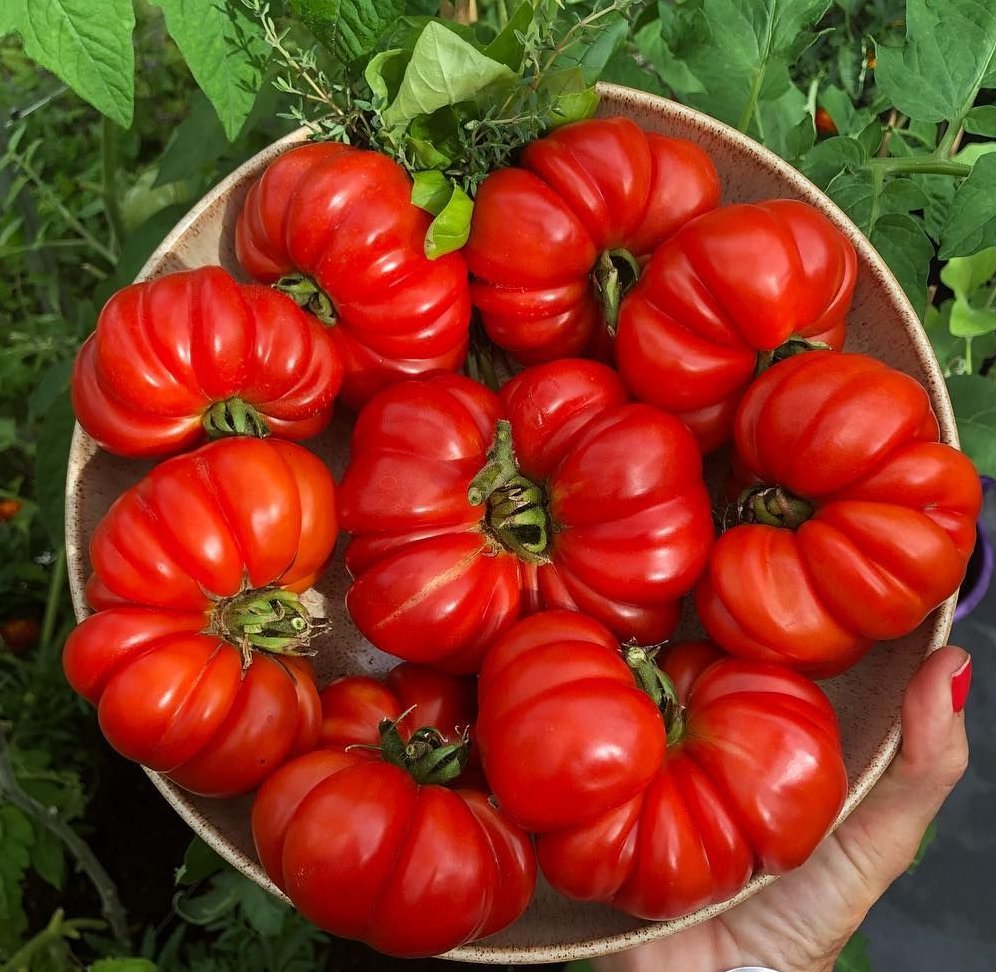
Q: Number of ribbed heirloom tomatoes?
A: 9